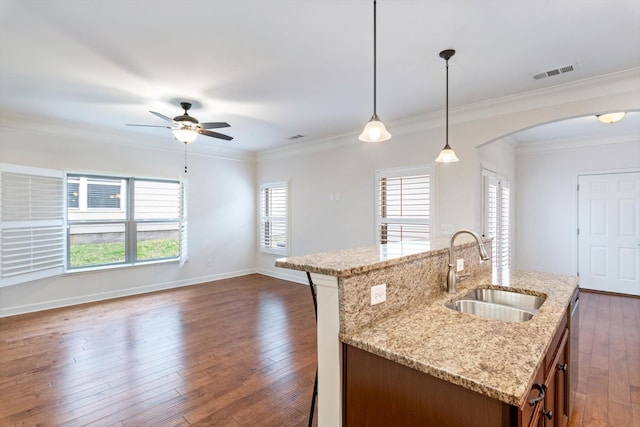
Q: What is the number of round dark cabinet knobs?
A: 2